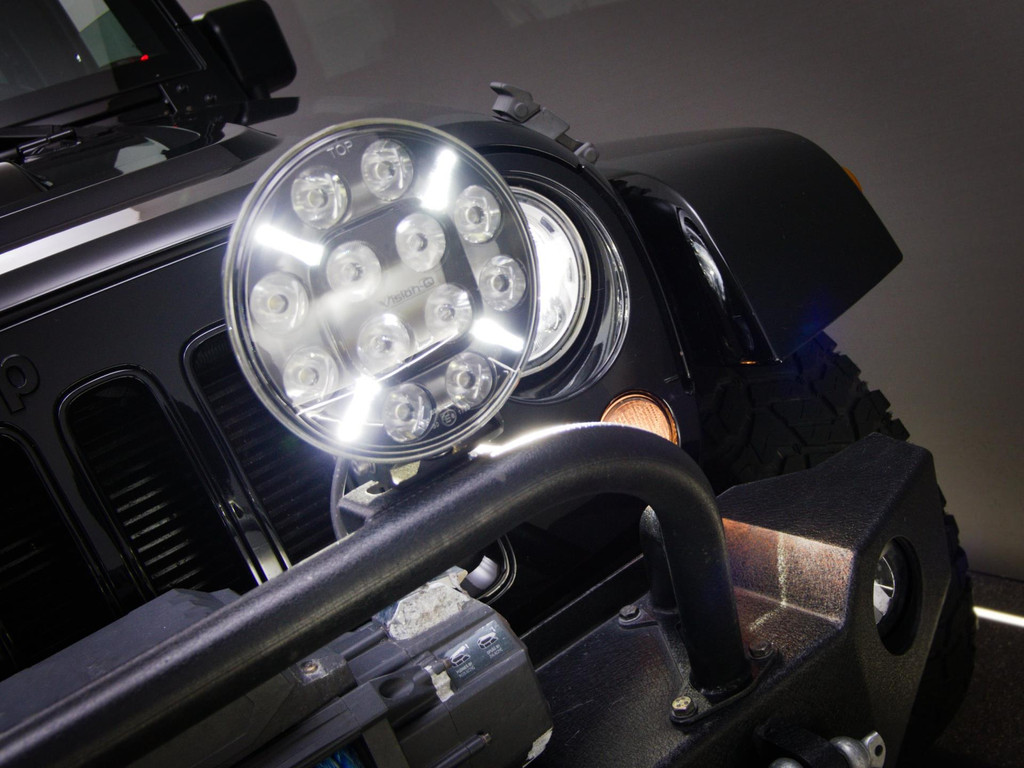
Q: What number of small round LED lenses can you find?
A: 12